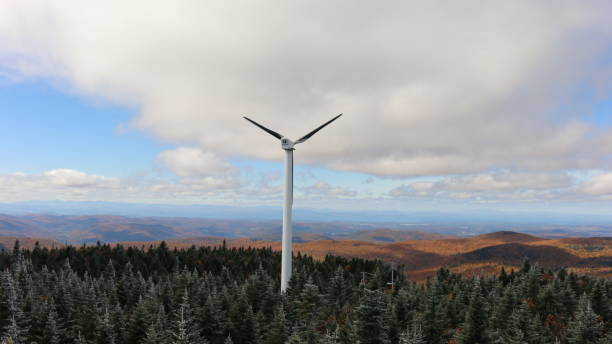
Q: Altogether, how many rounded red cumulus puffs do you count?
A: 0